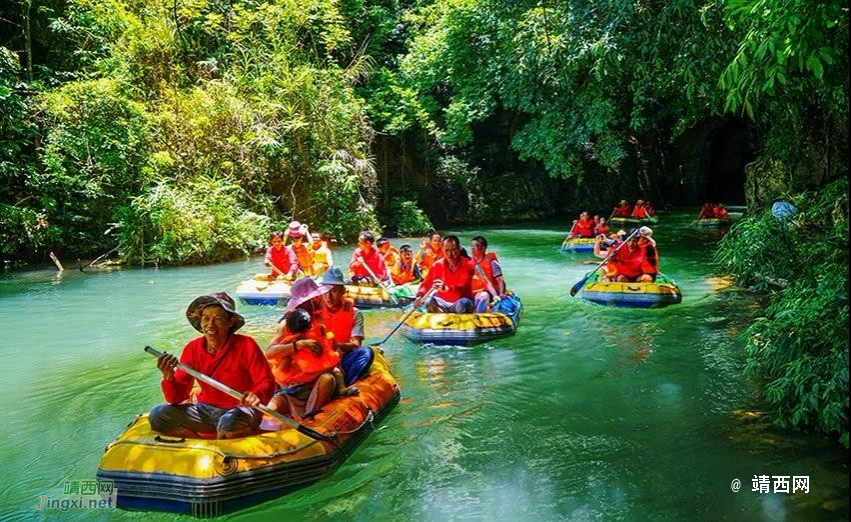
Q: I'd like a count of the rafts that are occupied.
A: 8